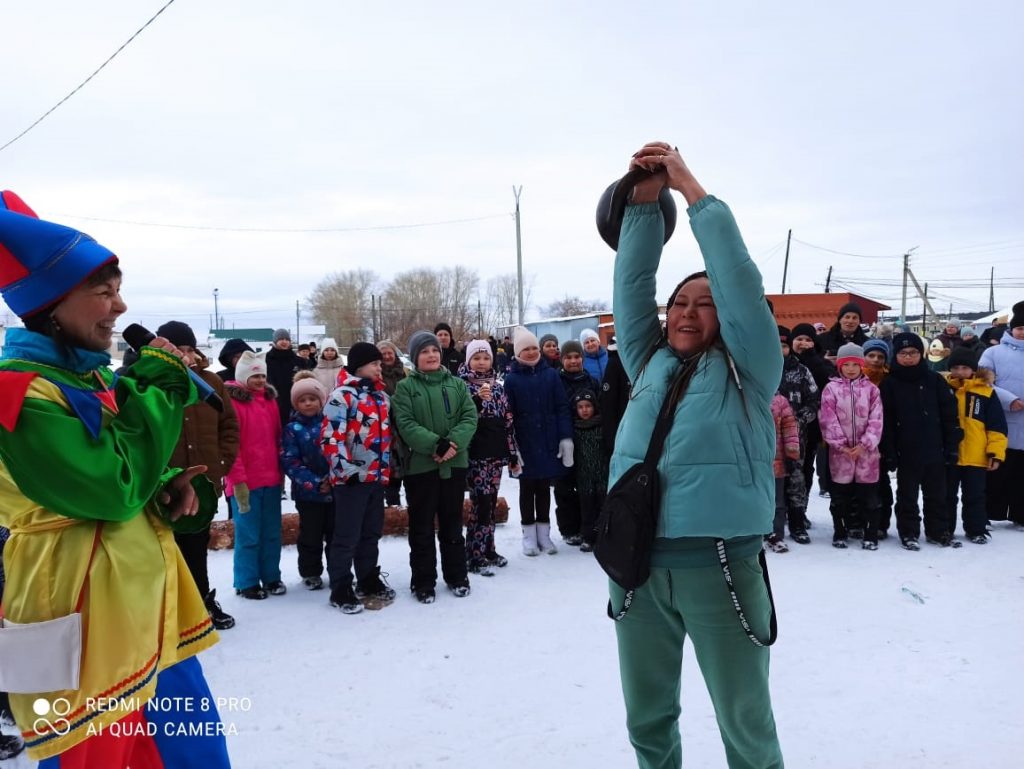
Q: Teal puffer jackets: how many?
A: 1